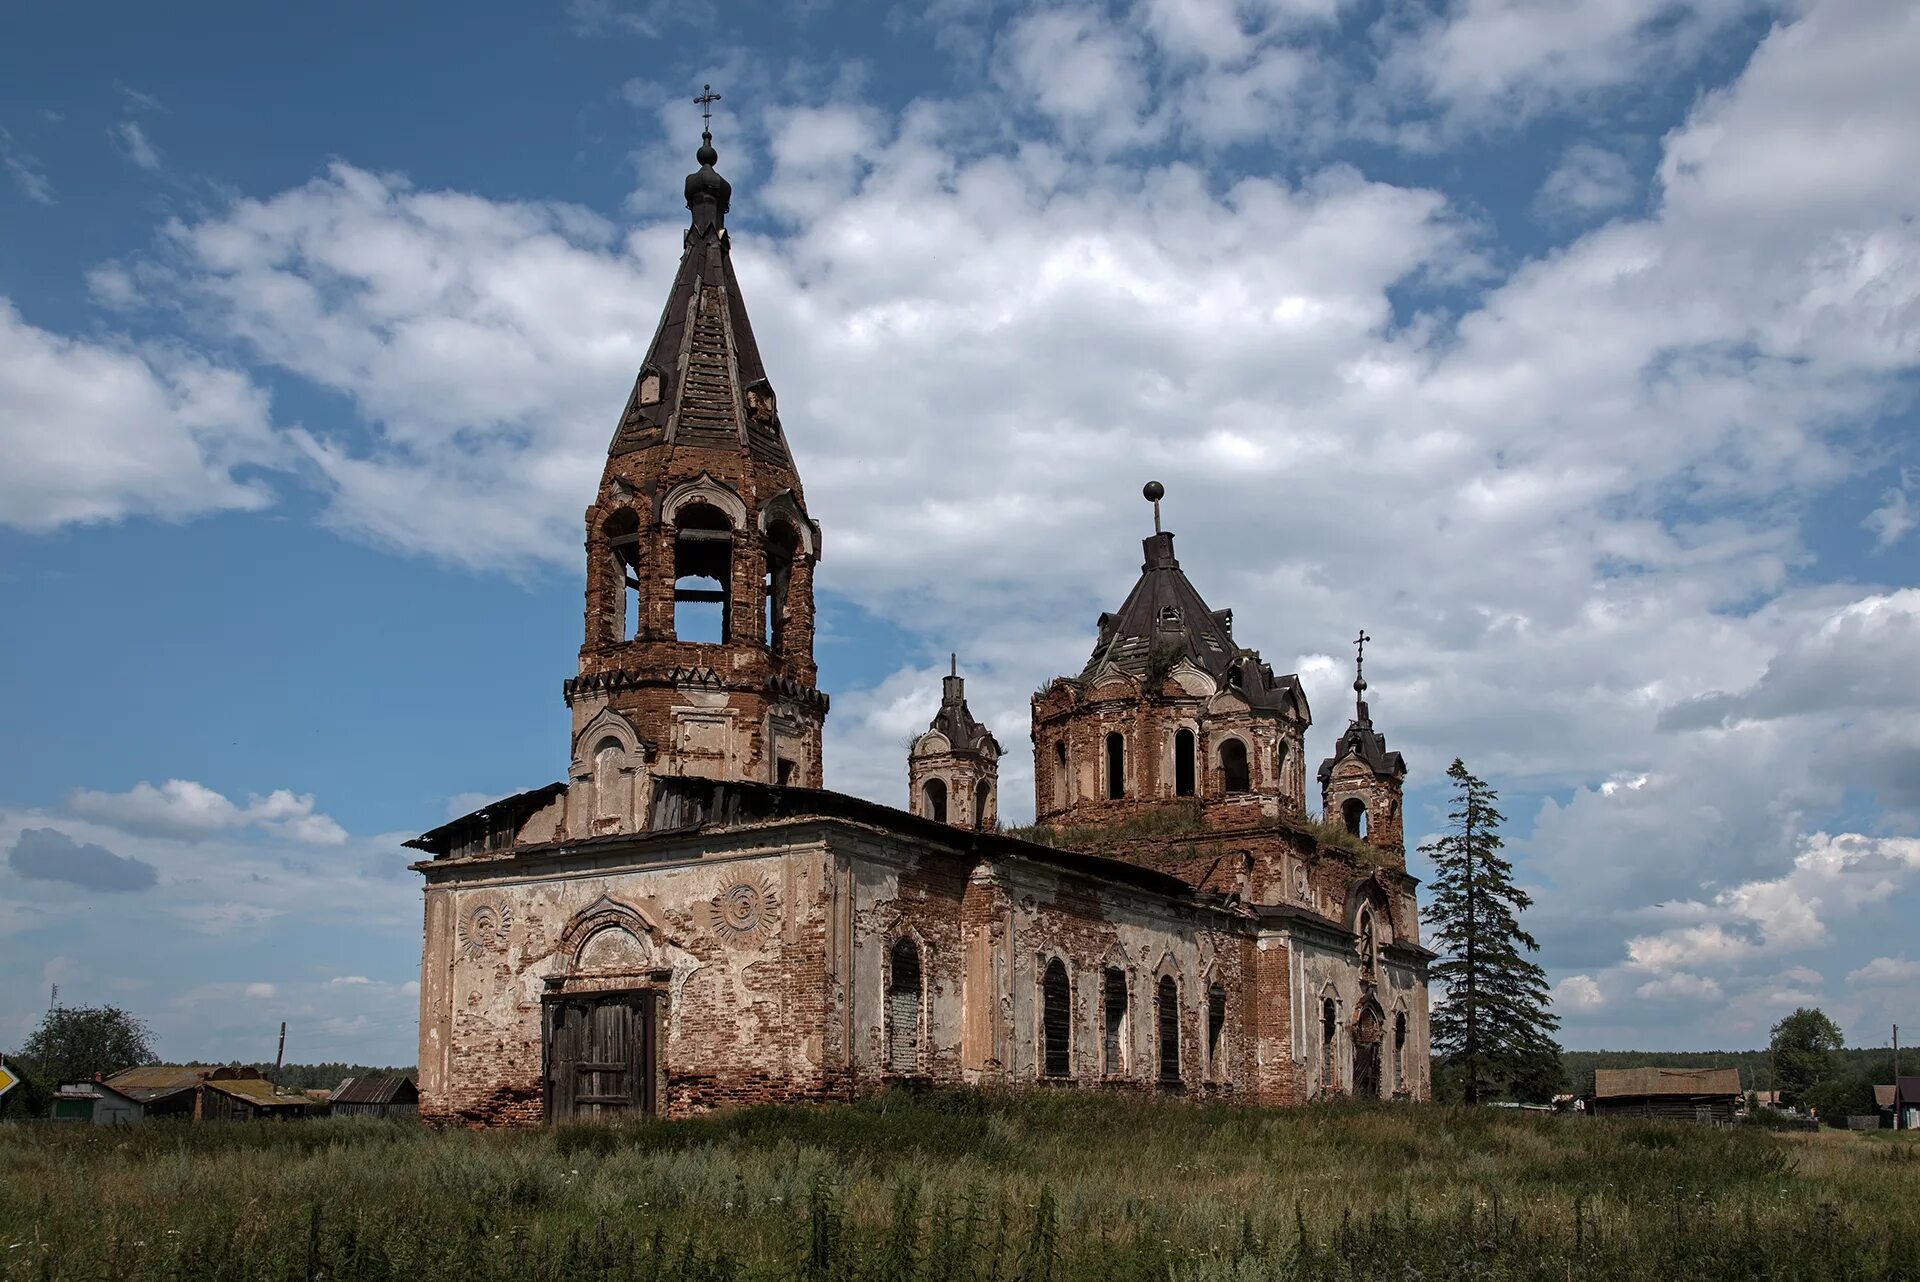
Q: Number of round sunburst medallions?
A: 2